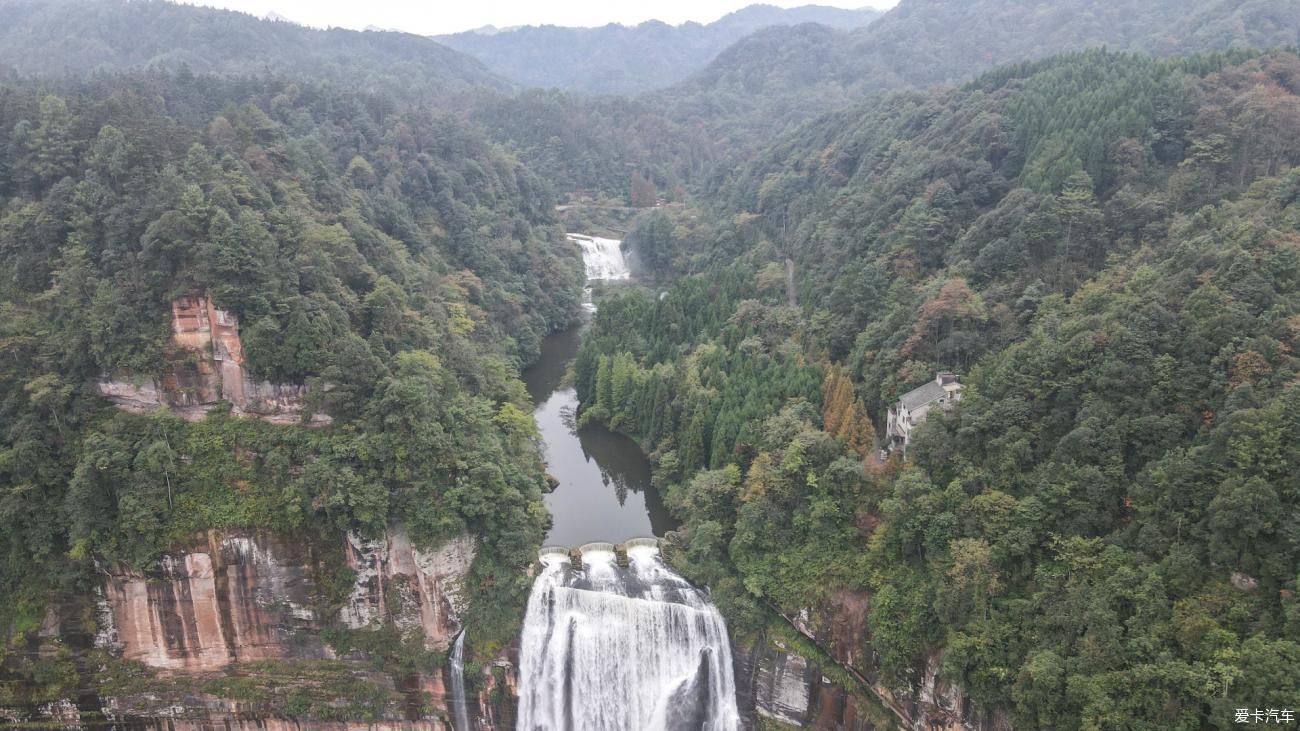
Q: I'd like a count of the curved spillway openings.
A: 3